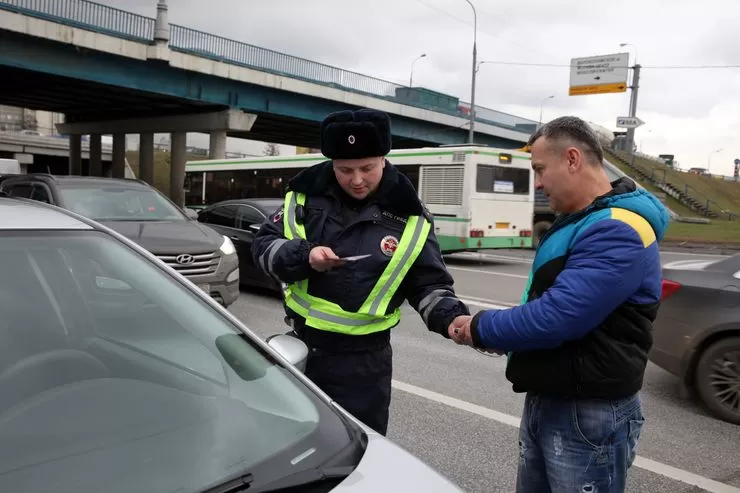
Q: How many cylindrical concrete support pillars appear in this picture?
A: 6